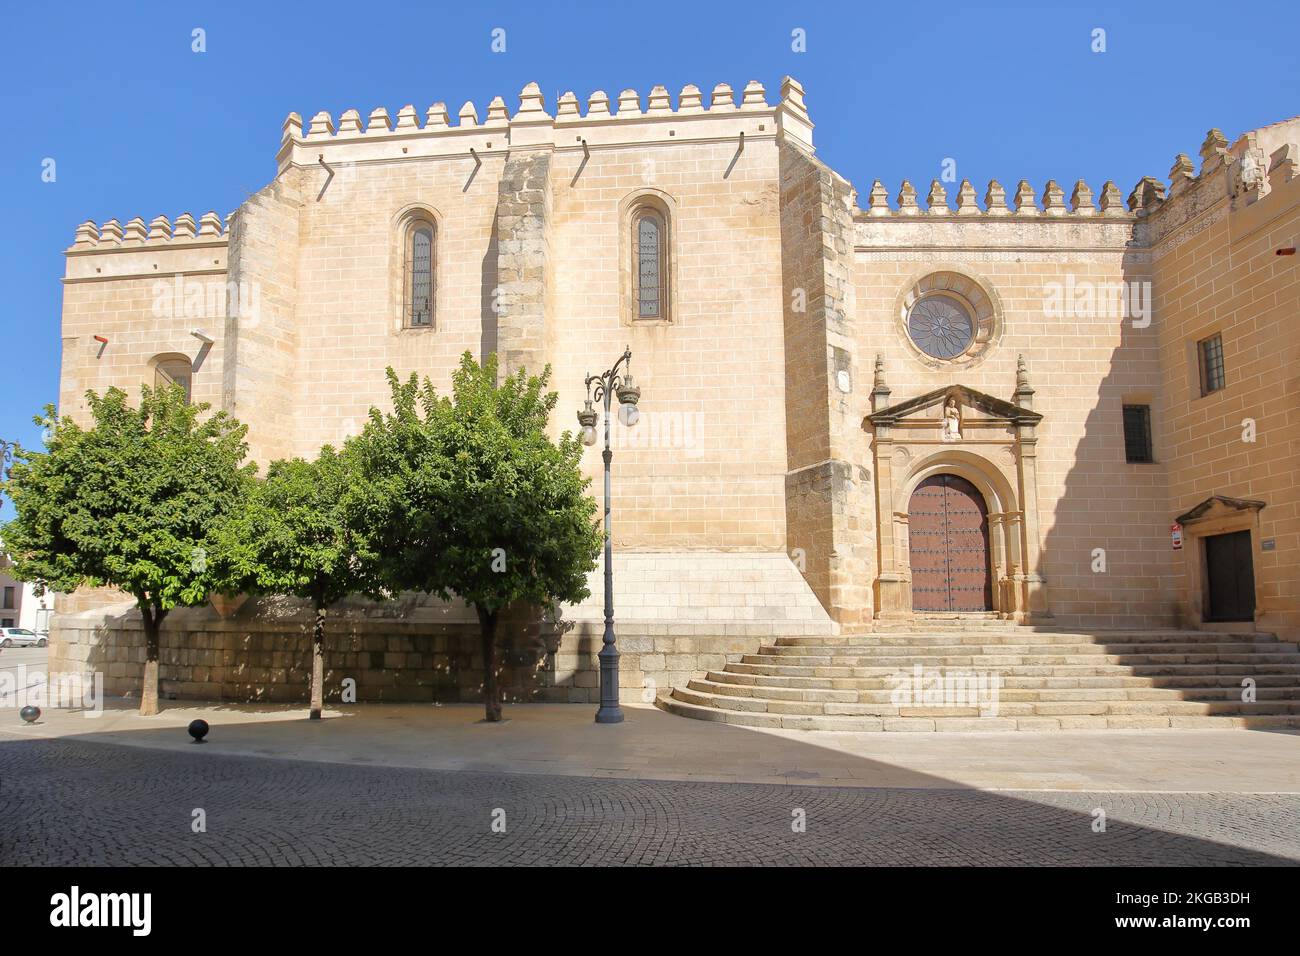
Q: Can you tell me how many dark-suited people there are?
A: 0